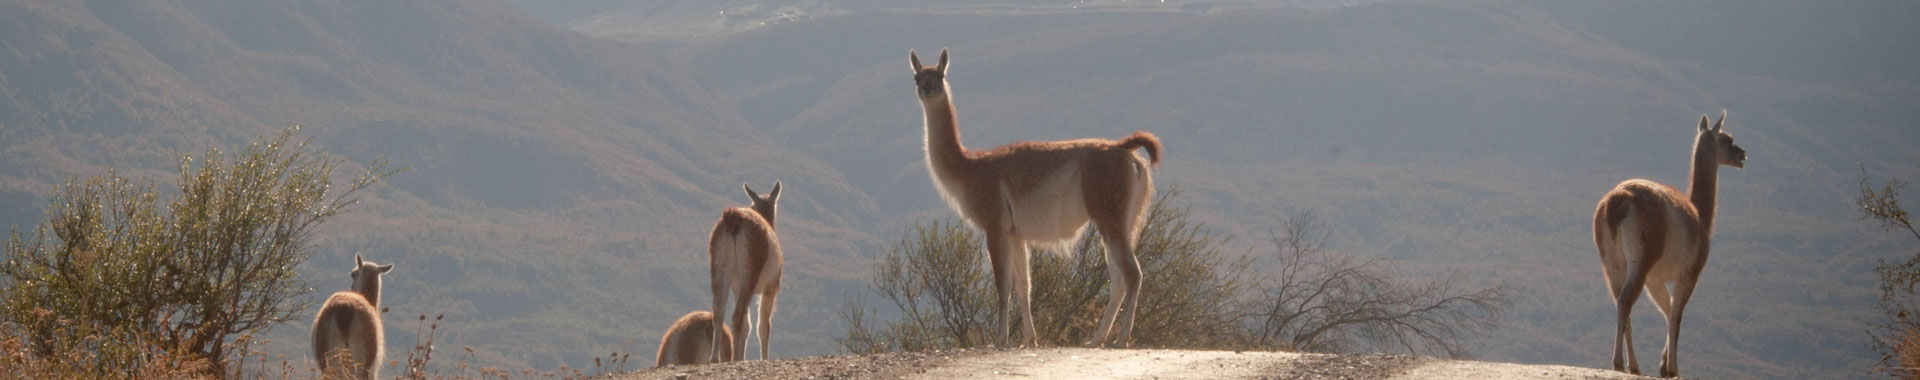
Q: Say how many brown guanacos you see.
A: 5